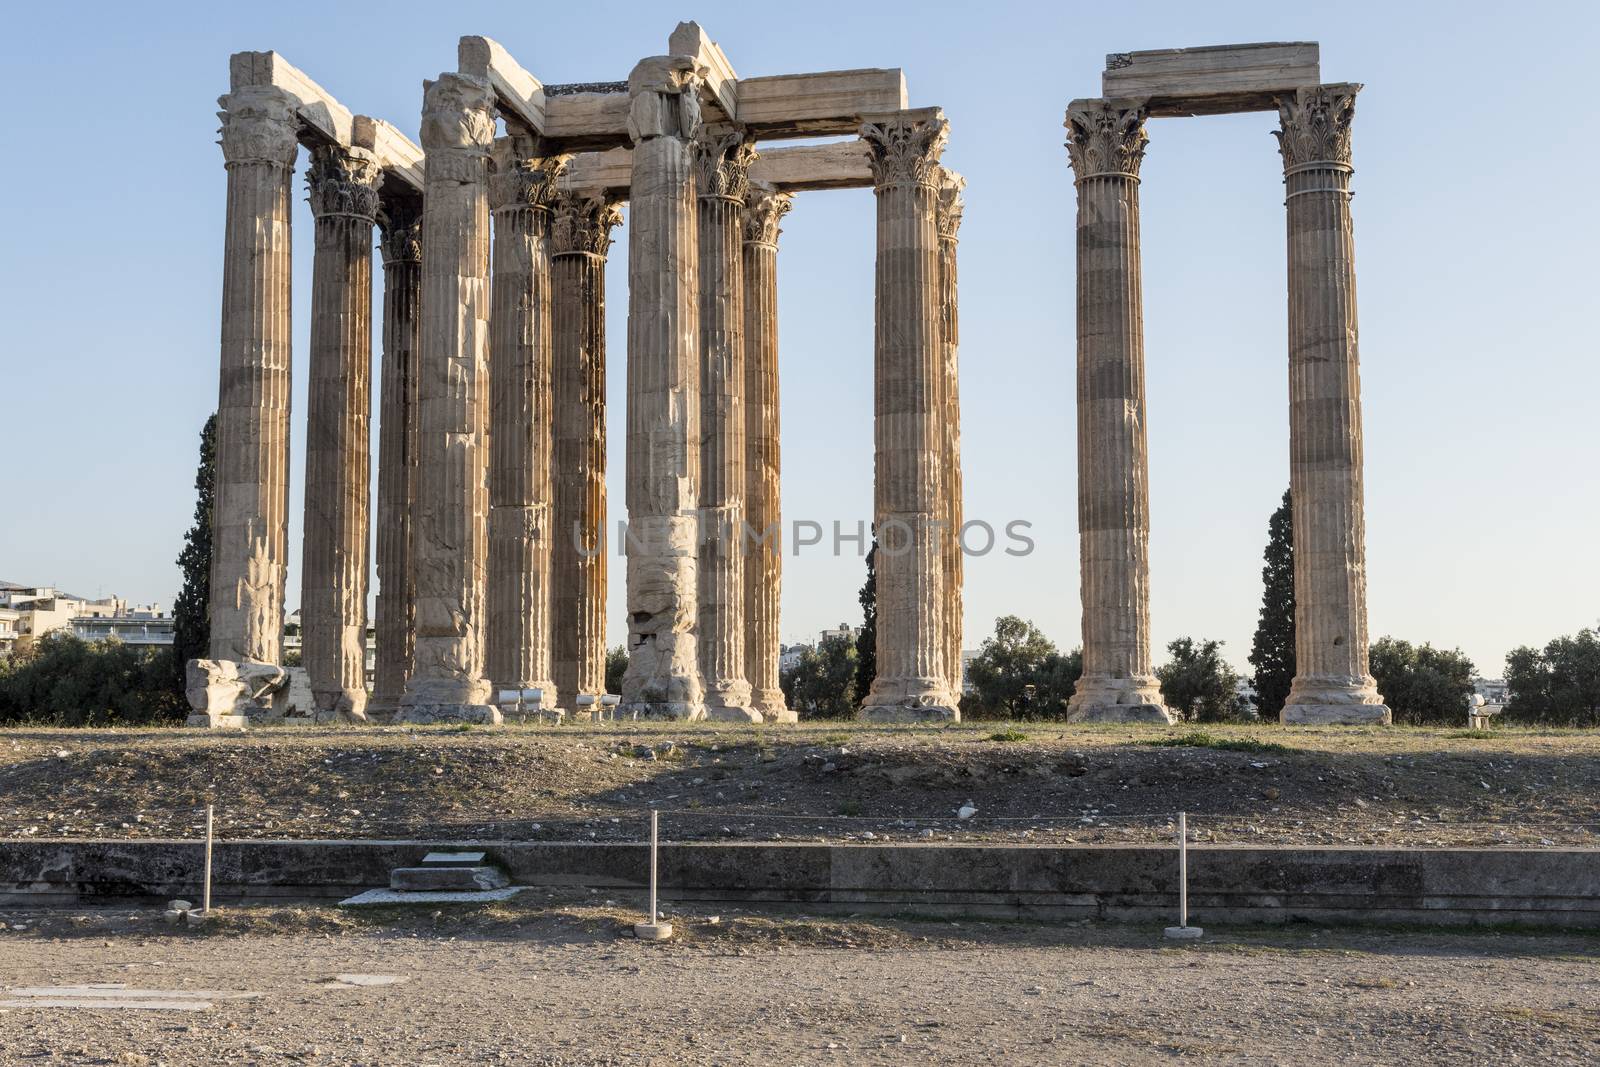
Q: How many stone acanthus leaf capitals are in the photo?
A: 13